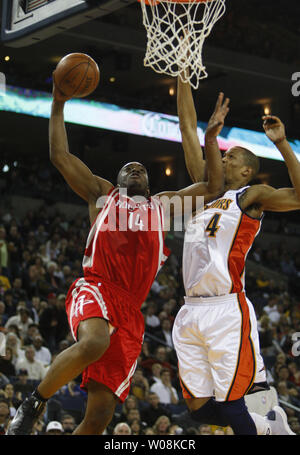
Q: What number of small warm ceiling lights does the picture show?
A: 5